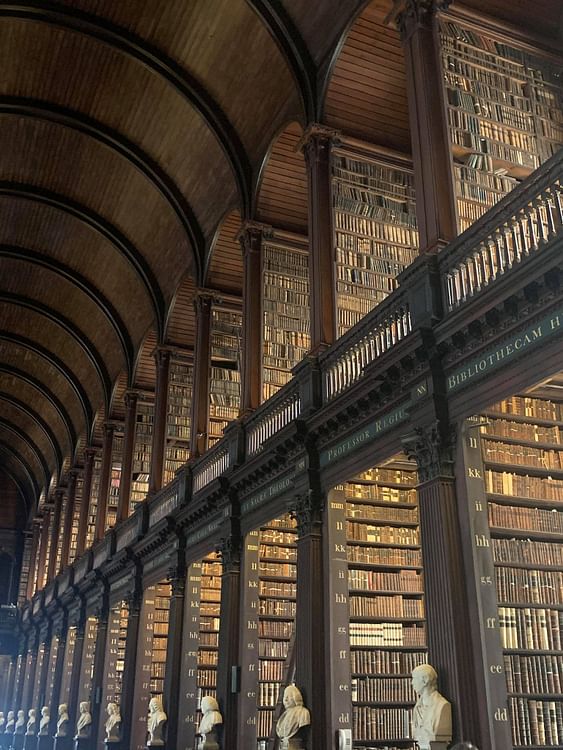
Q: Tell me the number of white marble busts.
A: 12